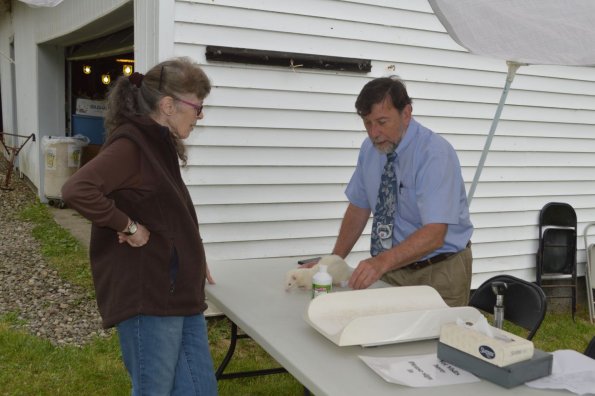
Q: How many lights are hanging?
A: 3